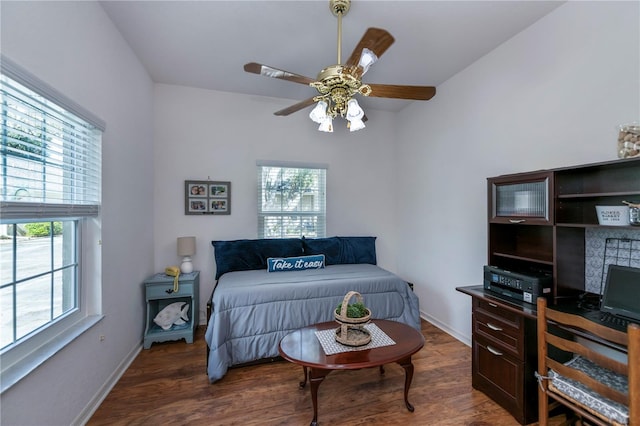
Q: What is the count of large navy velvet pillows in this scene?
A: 2